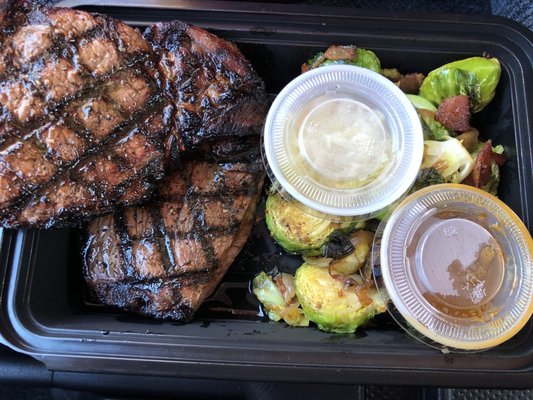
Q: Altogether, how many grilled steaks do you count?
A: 2